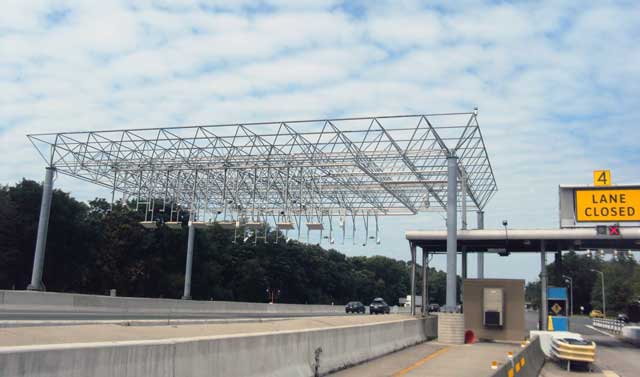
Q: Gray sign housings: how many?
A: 1